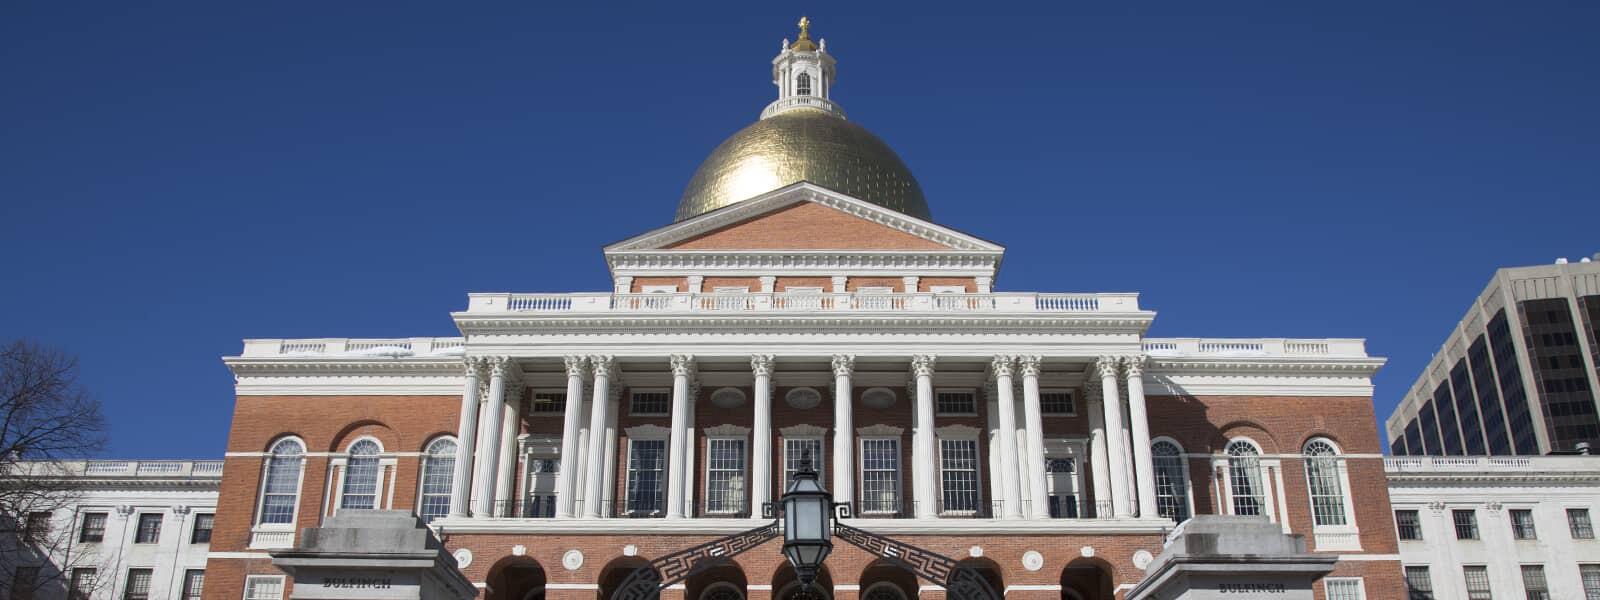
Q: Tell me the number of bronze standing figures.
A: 0